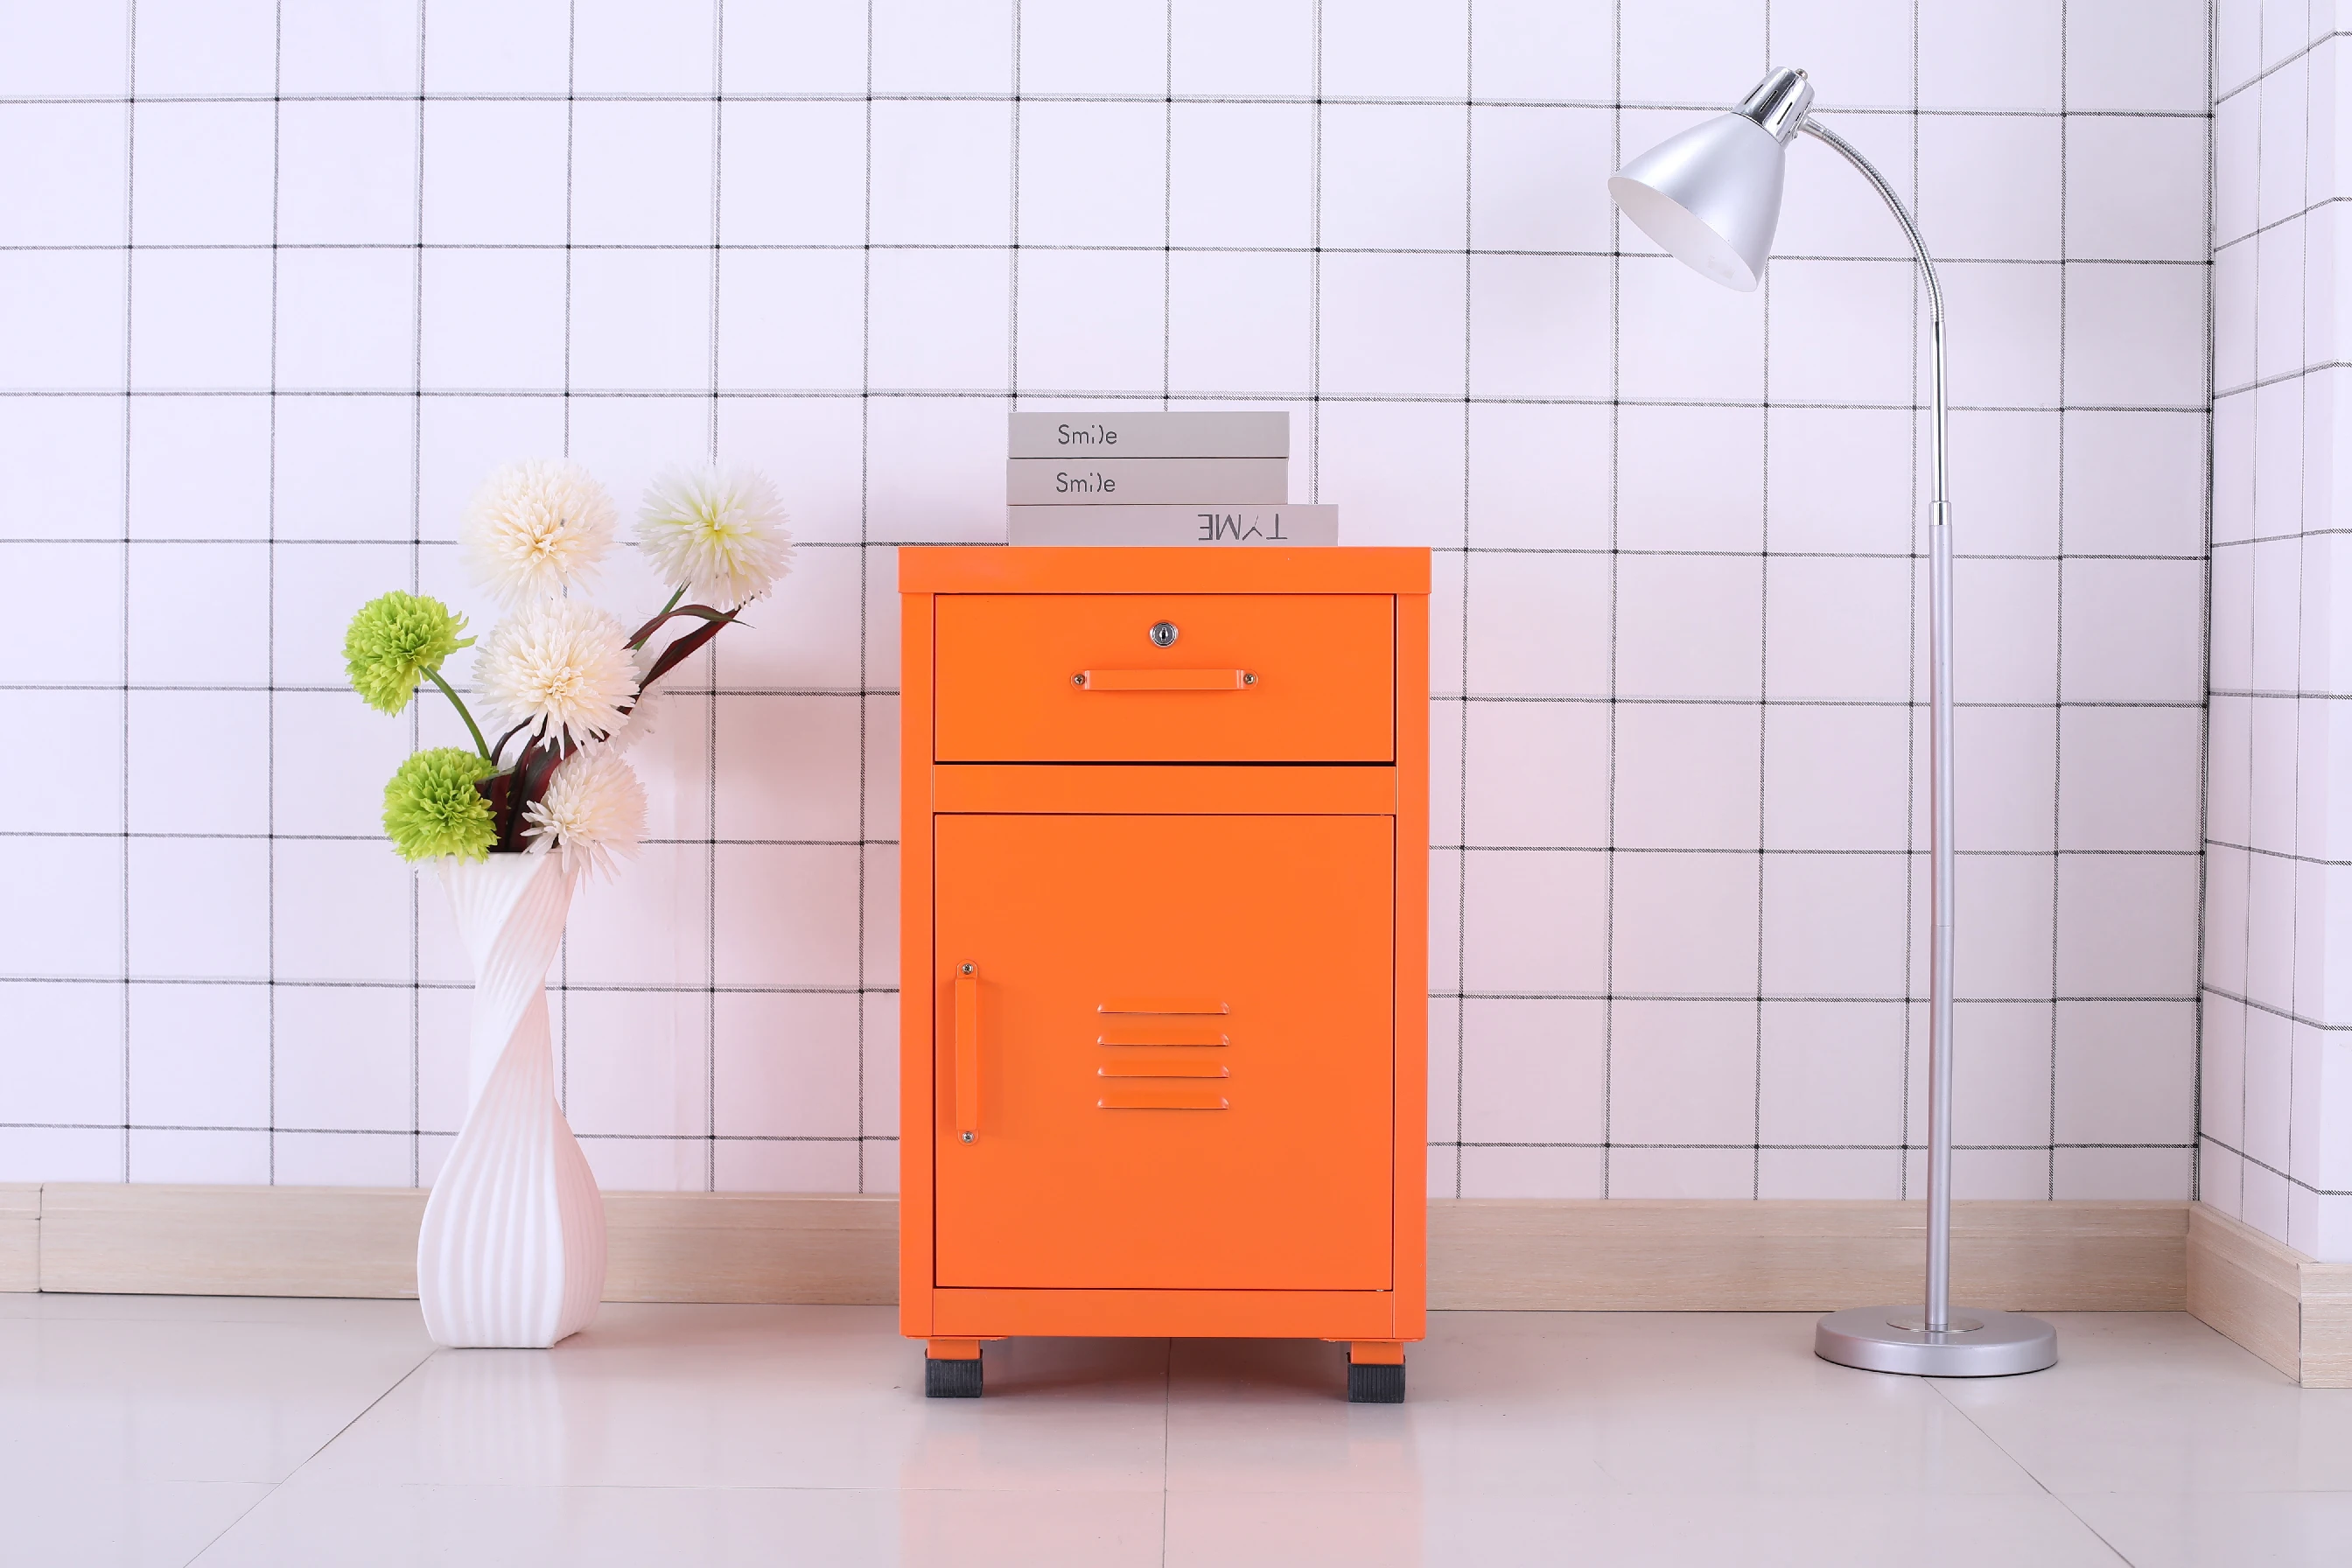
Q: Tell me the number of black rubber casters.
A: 2